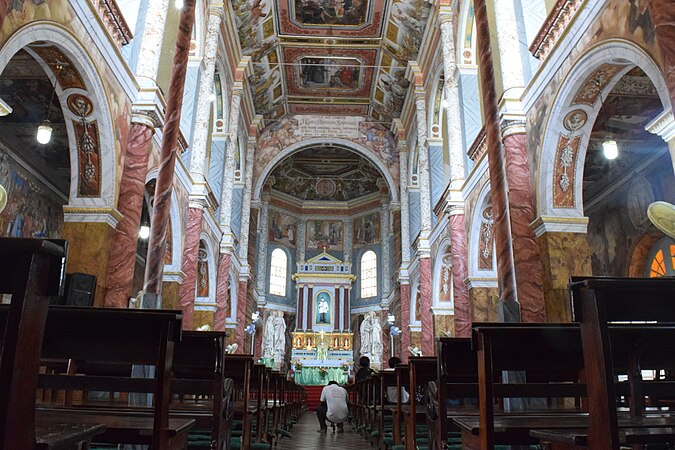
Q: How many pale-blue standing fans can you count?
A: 2